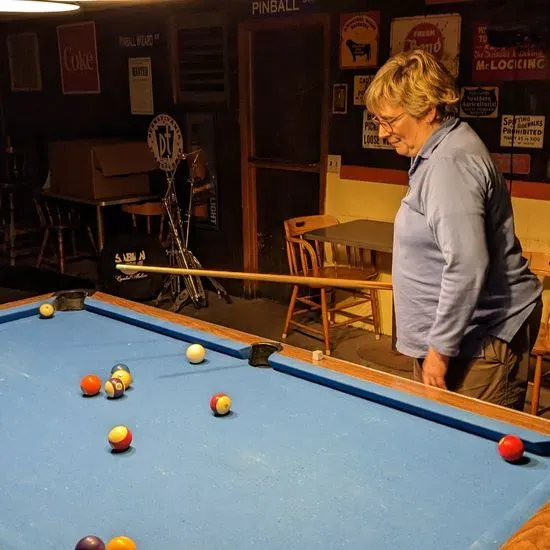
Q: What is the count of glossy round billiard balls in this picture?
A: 11